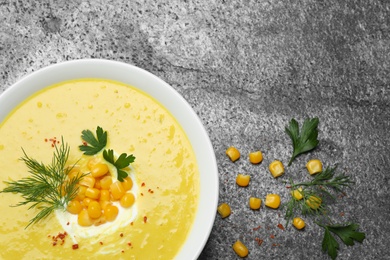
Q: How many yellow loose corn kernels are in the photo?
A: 12